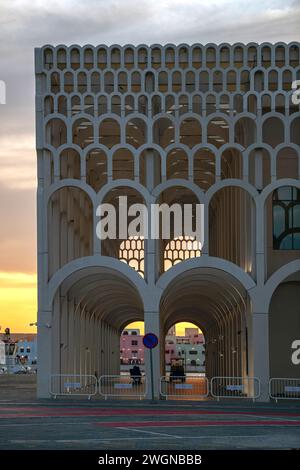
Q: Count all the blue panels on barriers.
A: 5